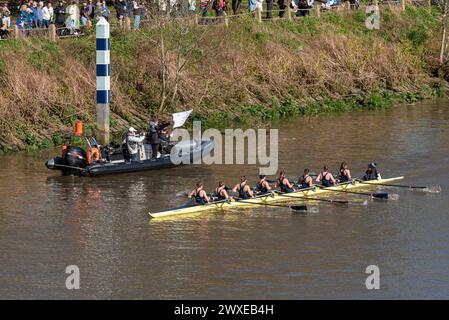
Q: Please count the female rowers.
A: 8